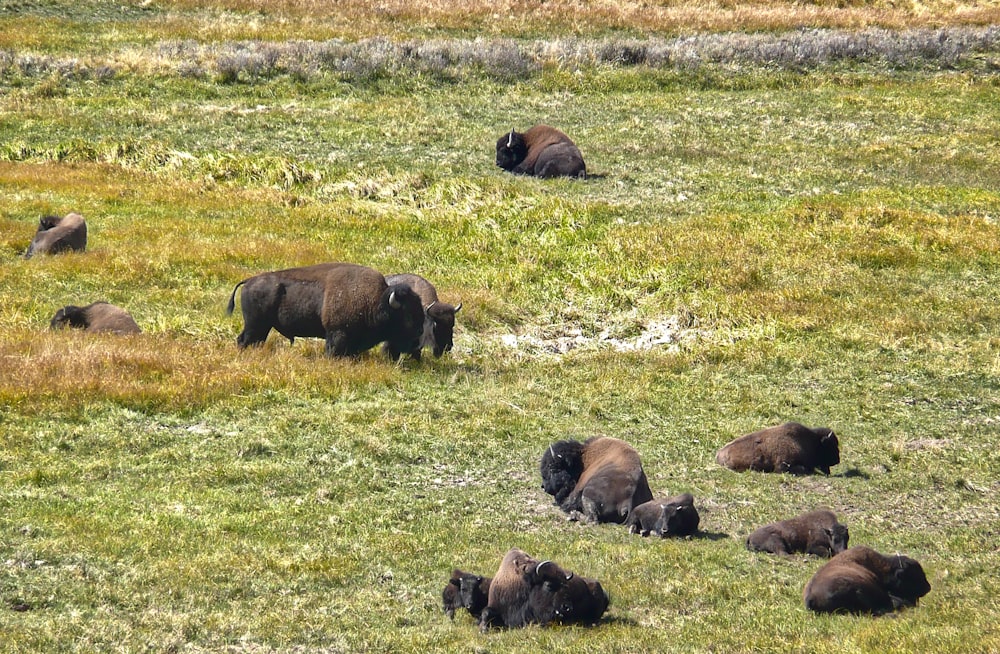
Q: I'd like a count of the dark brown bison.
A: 12